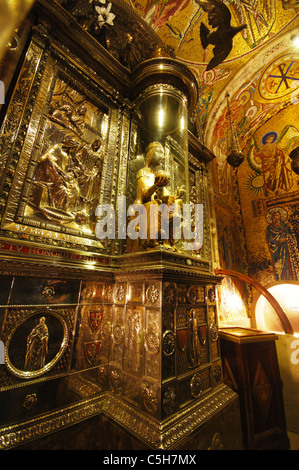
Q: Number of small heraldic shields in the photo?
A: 4